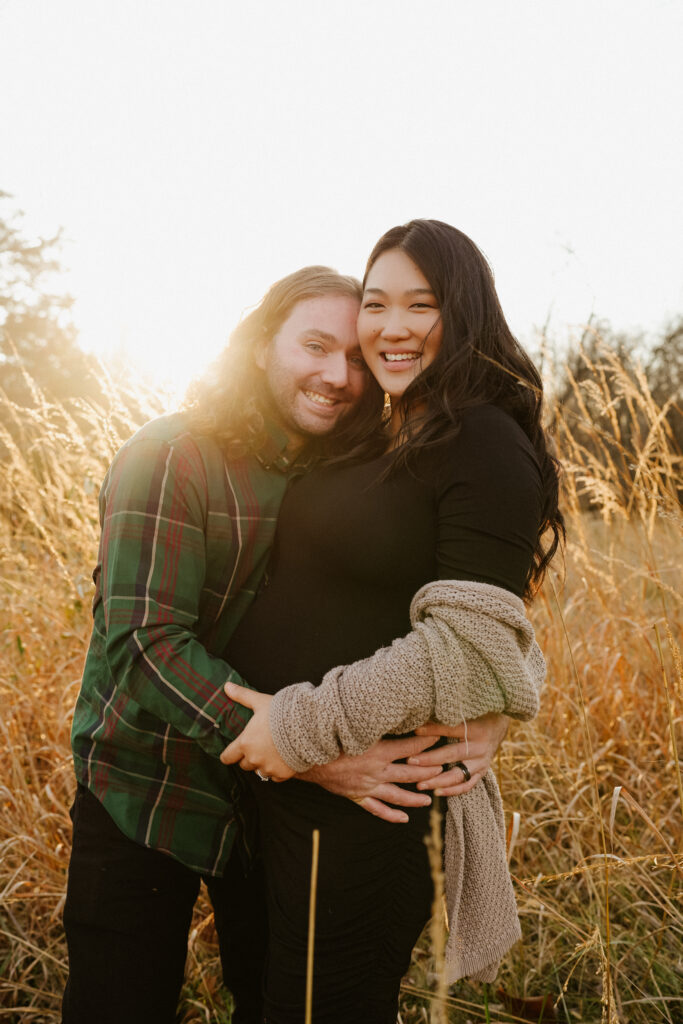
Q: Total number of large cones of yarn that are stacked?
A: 0